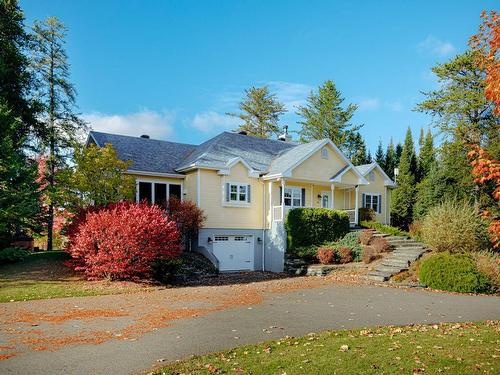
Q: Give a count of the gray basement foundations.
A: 1